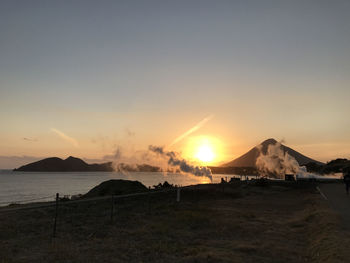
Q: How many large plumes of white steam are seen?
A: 2